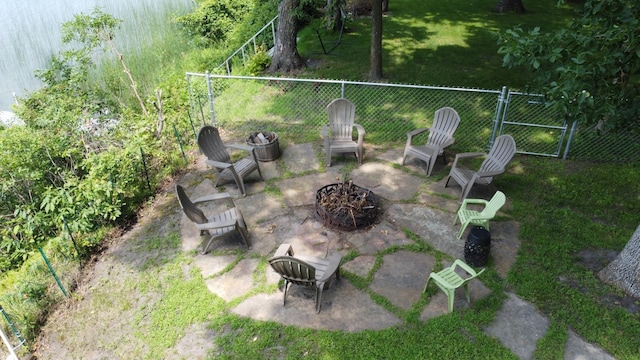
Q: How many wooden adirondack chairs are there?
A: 6